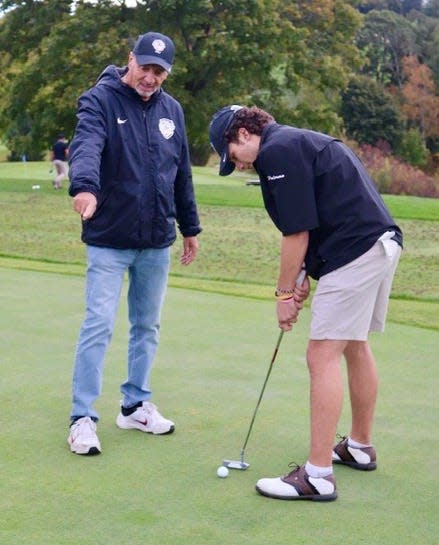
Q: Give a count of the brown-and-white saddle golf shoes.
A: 2